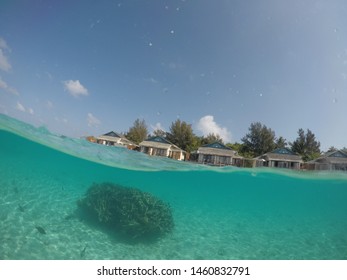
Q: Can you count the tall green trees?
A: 4